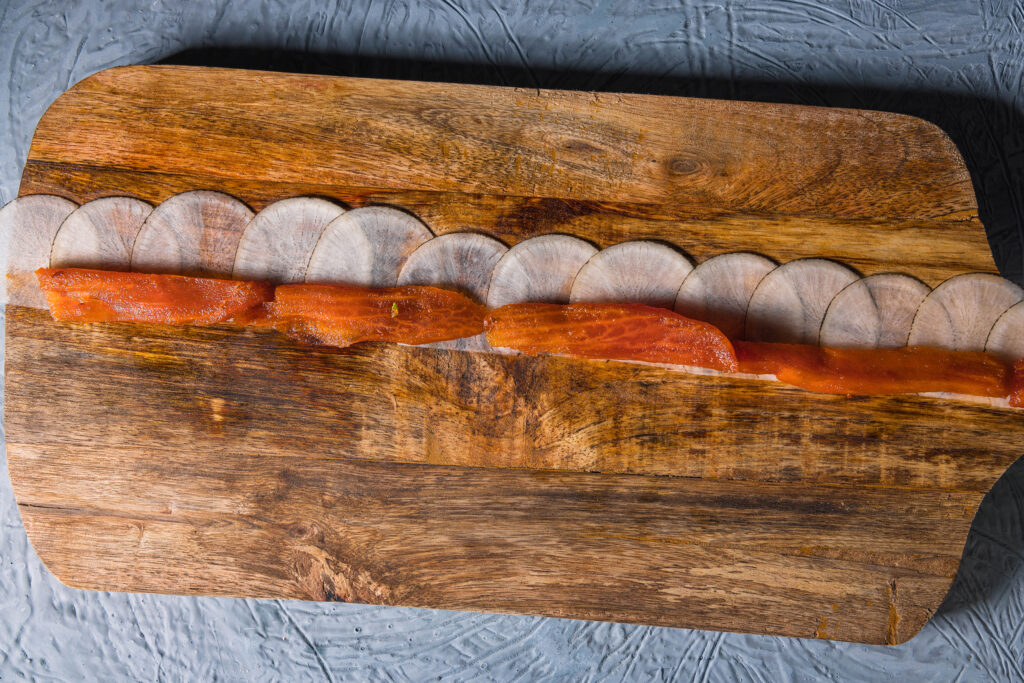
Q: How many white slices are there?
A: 13